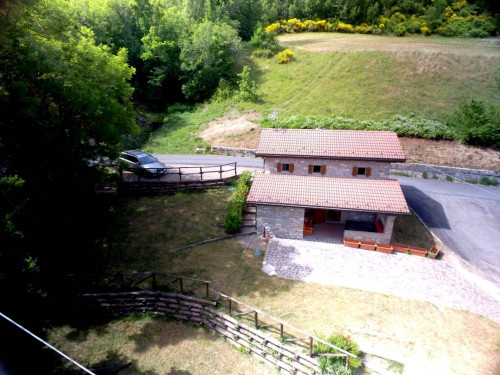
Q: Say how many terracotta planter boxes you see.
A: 6